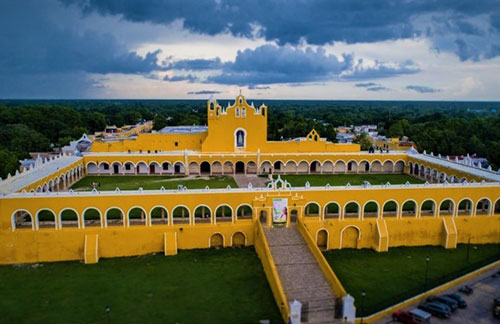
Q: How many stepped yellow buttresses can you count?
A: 4